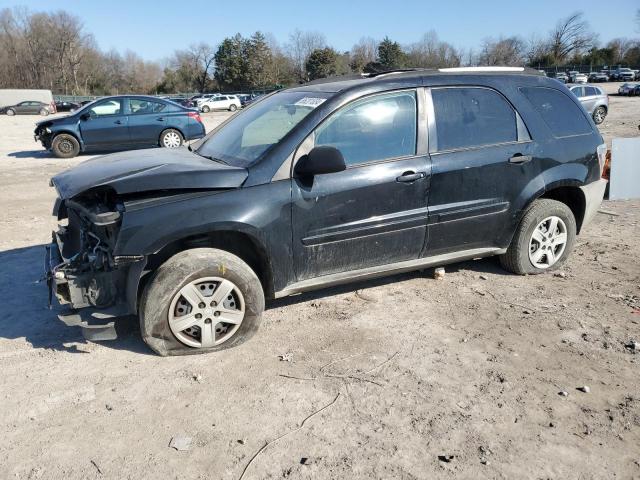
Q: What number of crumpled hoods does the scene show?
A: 1